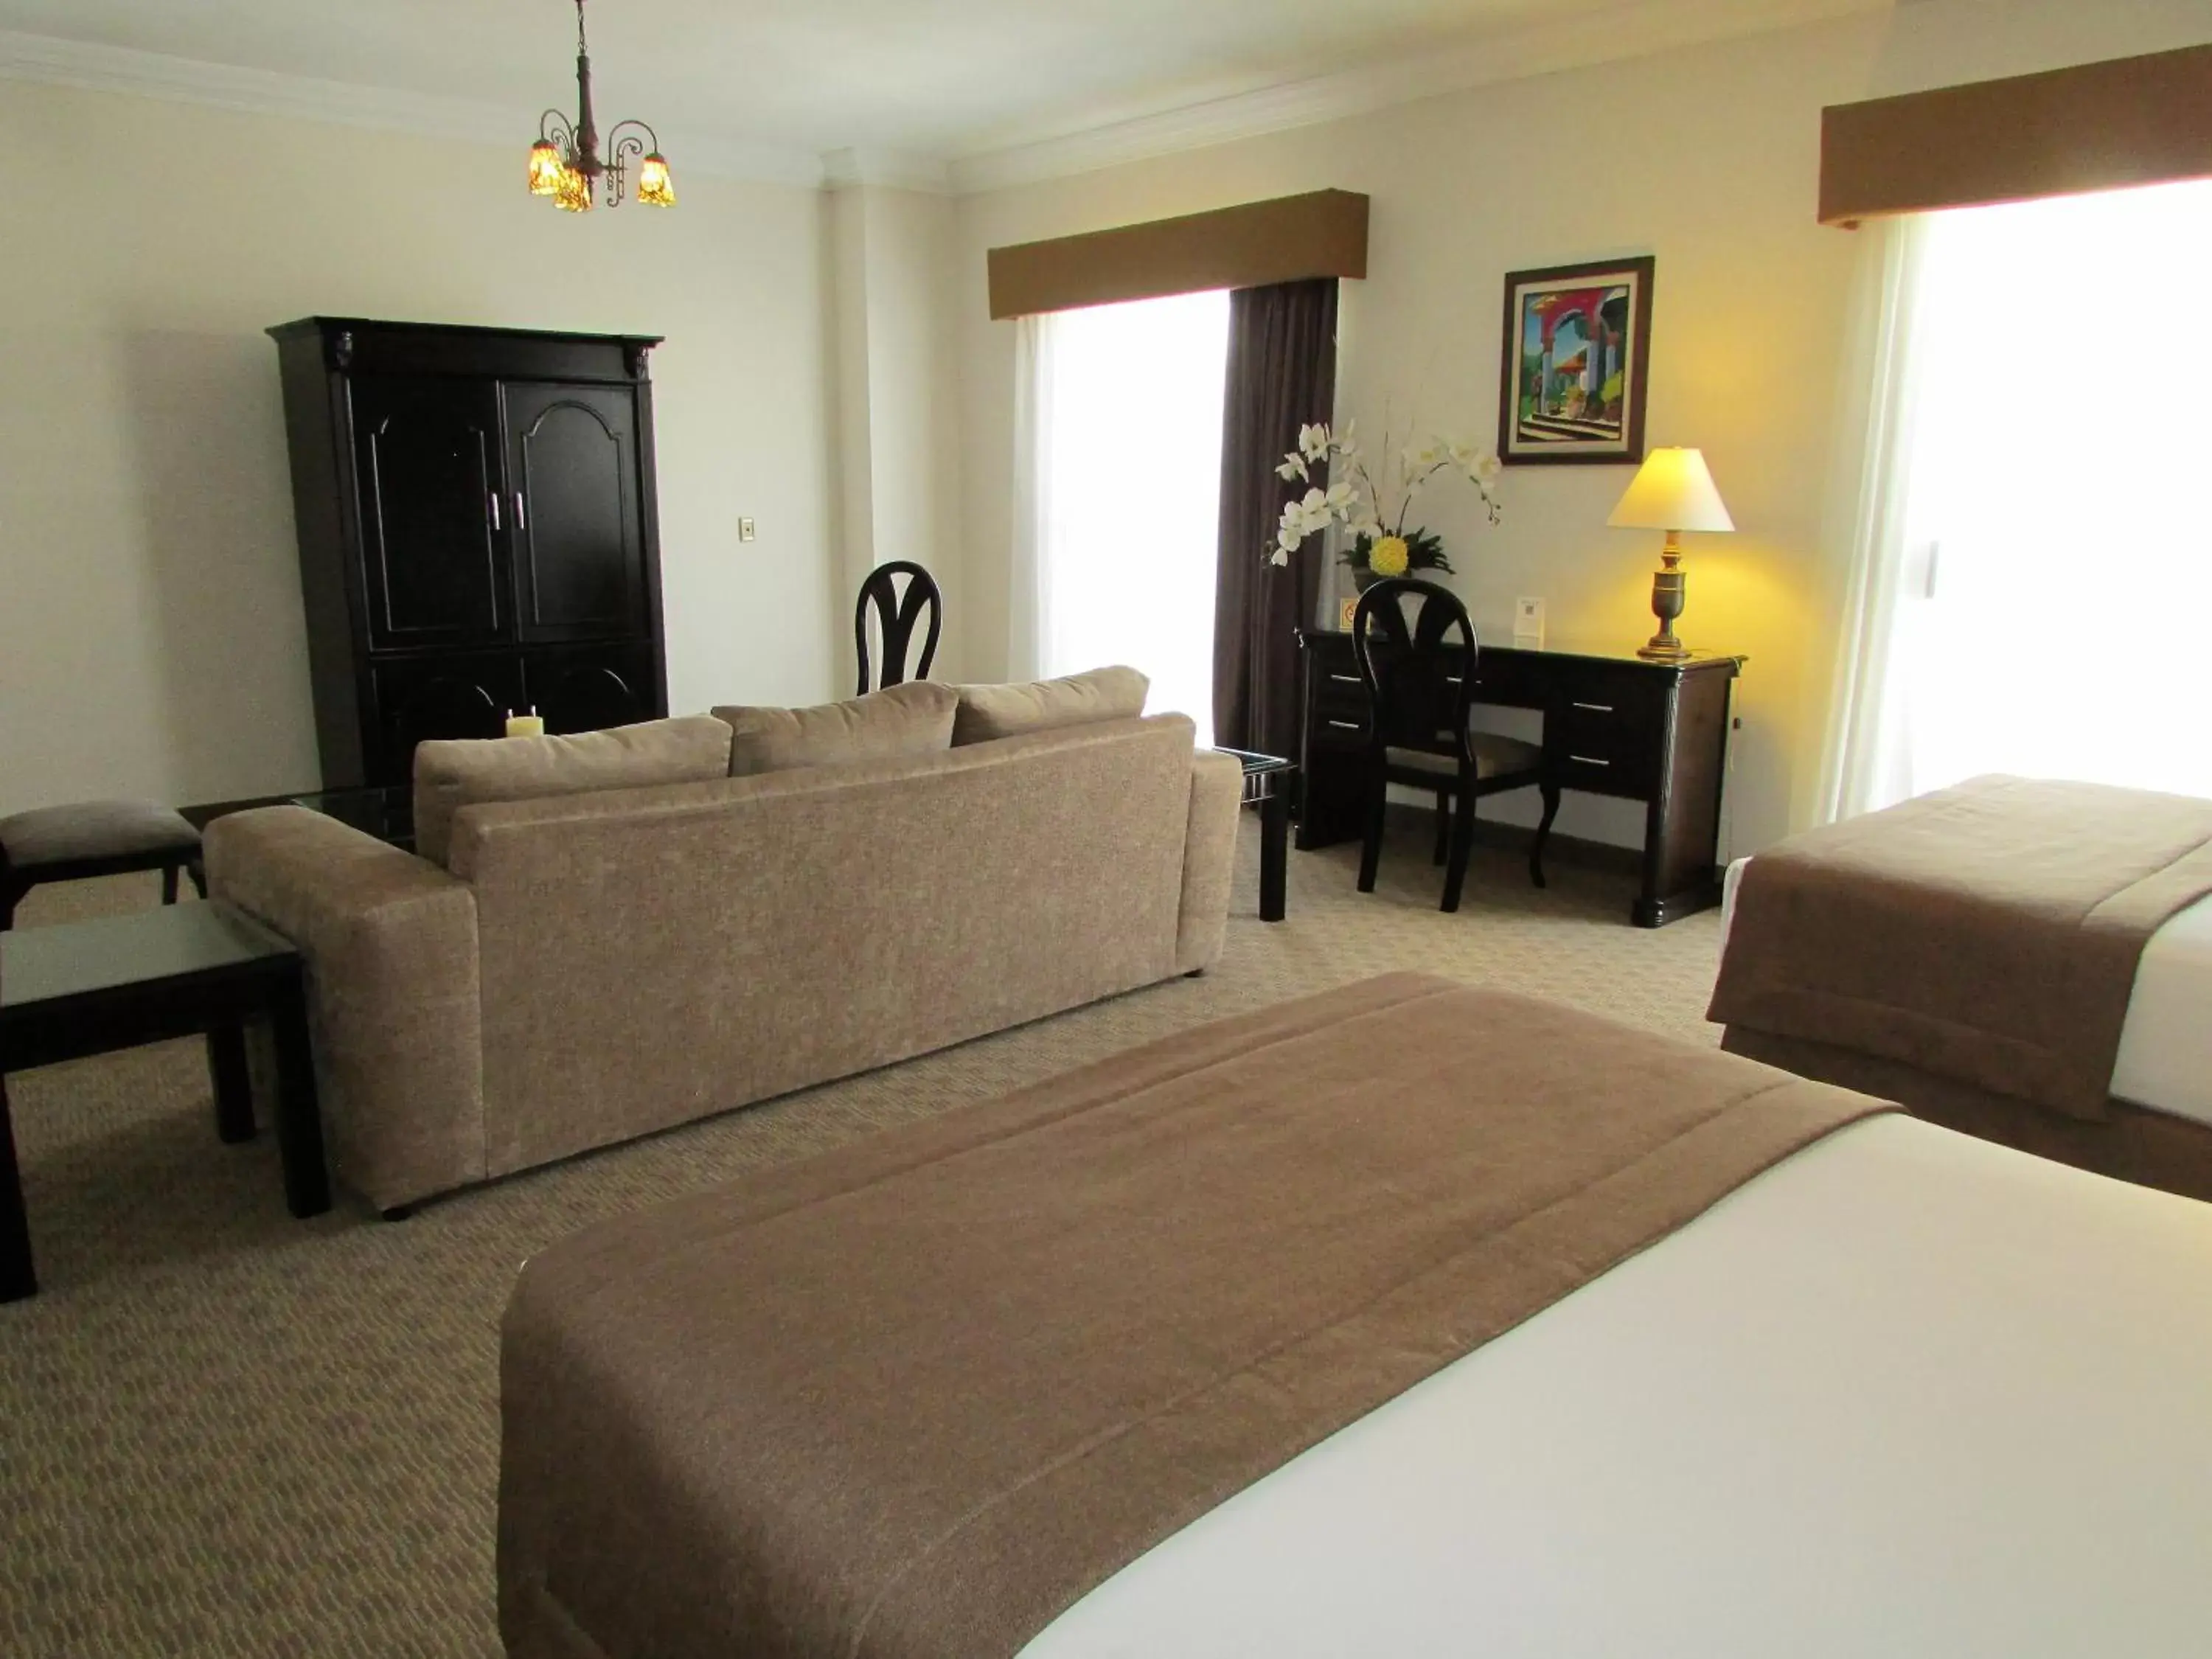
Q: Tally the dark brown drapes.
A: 1